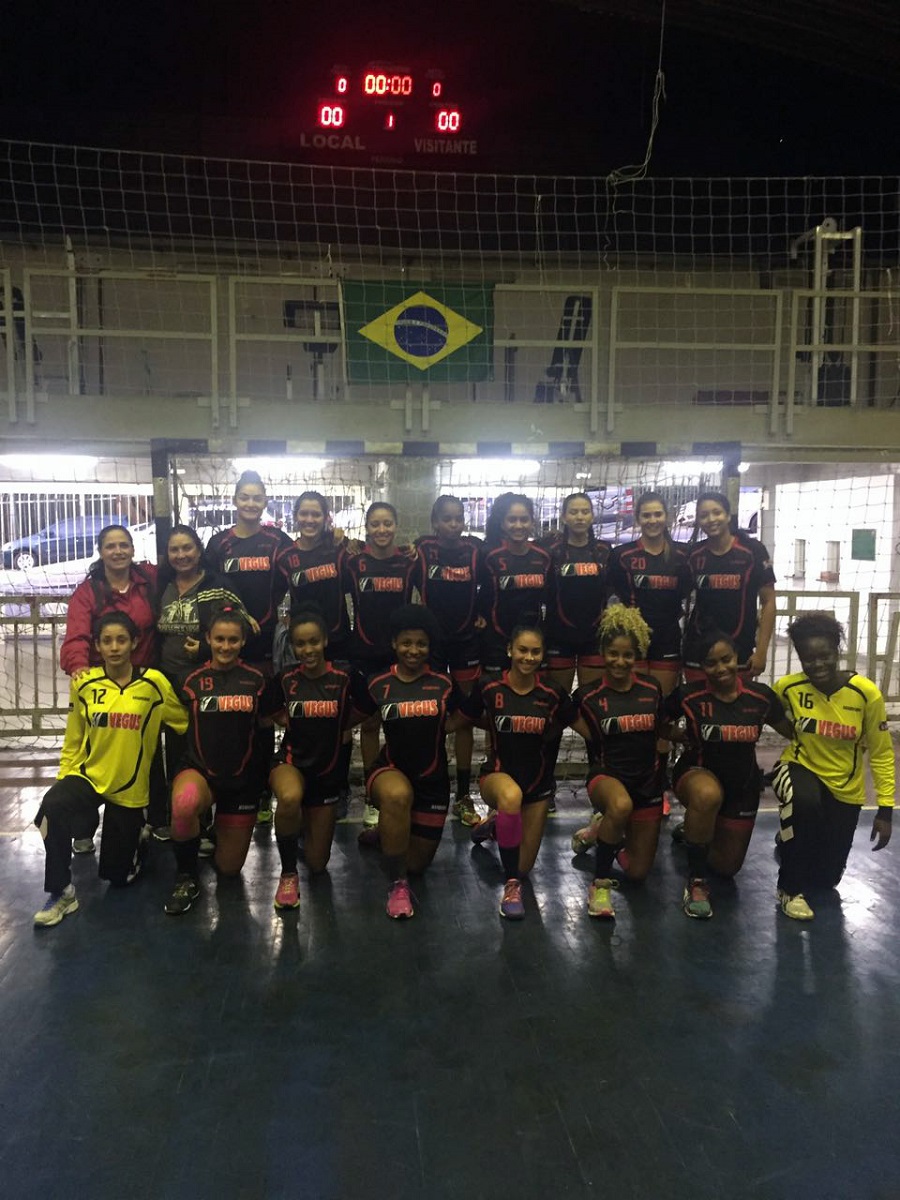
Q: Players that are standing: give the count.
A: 8